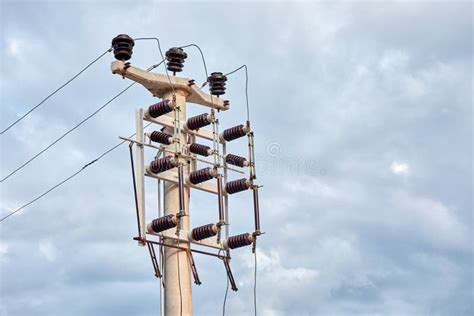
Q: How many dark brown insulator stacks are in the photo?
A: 15